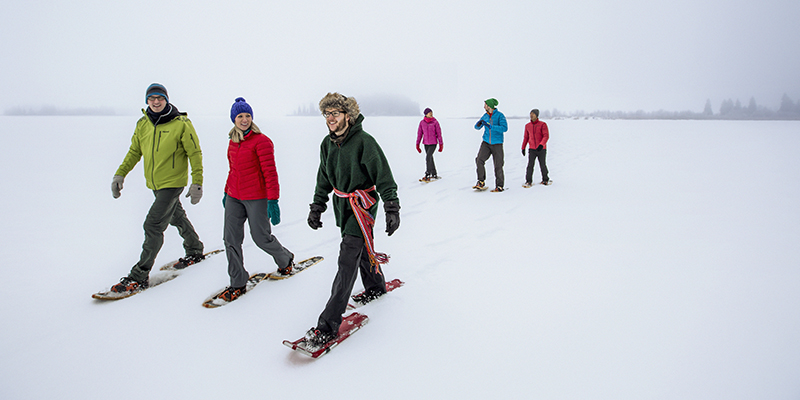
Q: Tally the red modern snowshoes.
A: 2